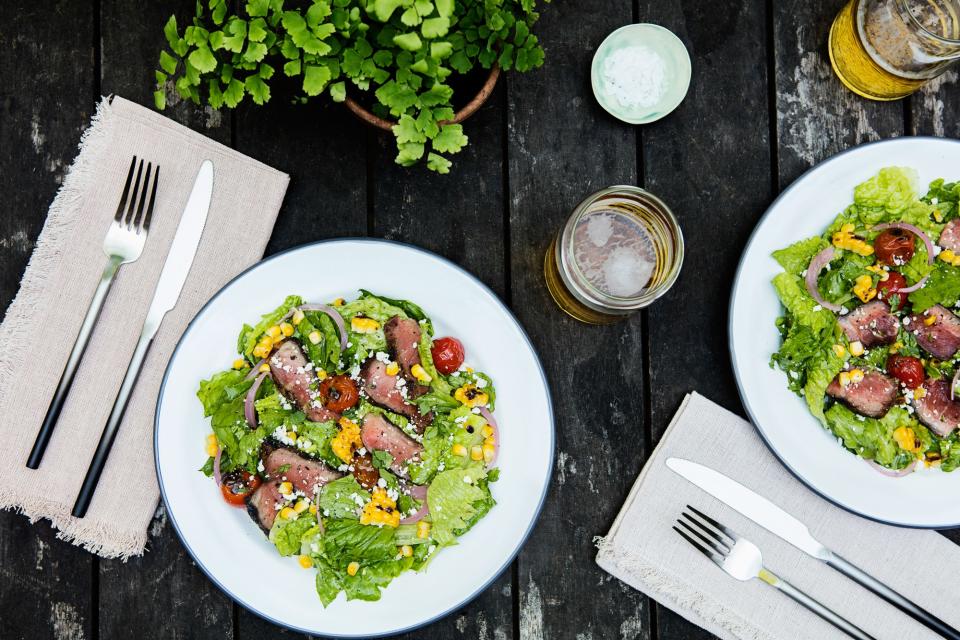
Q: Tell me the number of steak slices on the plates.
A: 11